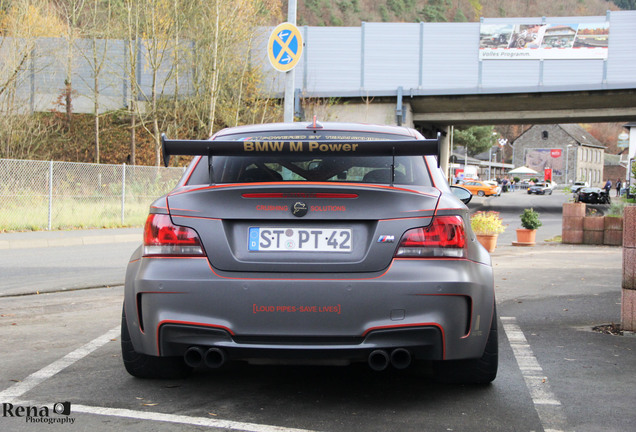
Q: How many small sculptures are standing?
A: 0